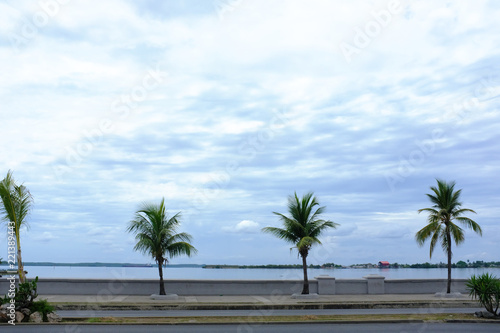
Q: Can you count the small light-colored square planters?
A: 3